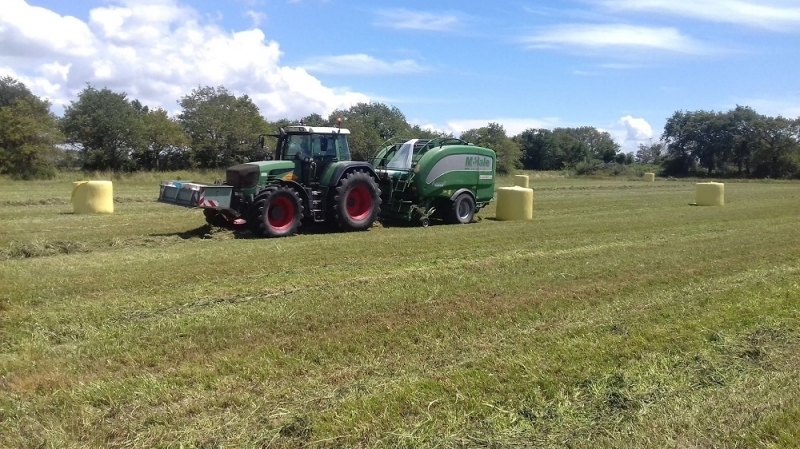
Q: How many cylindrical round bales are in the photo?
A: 5